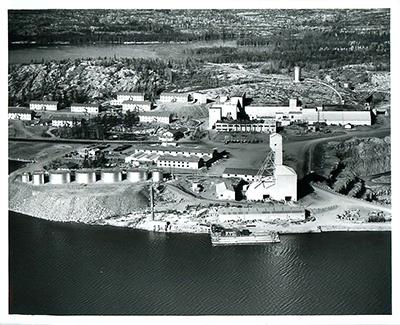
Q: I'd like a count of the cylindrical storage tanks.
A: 7